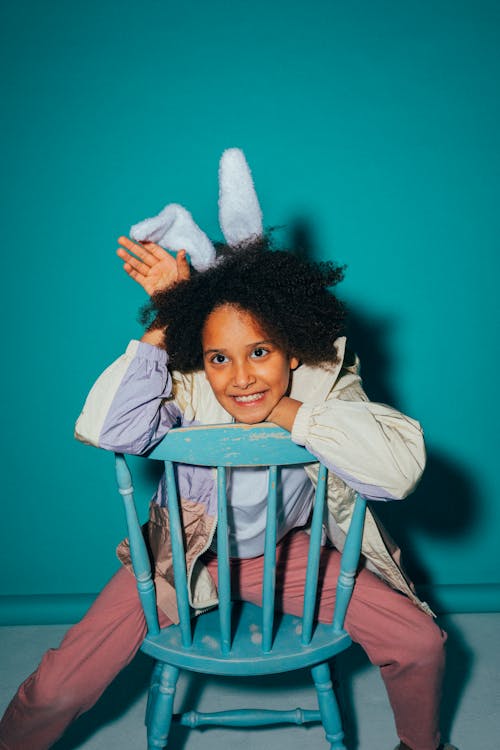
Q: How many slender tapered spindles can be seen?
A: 4